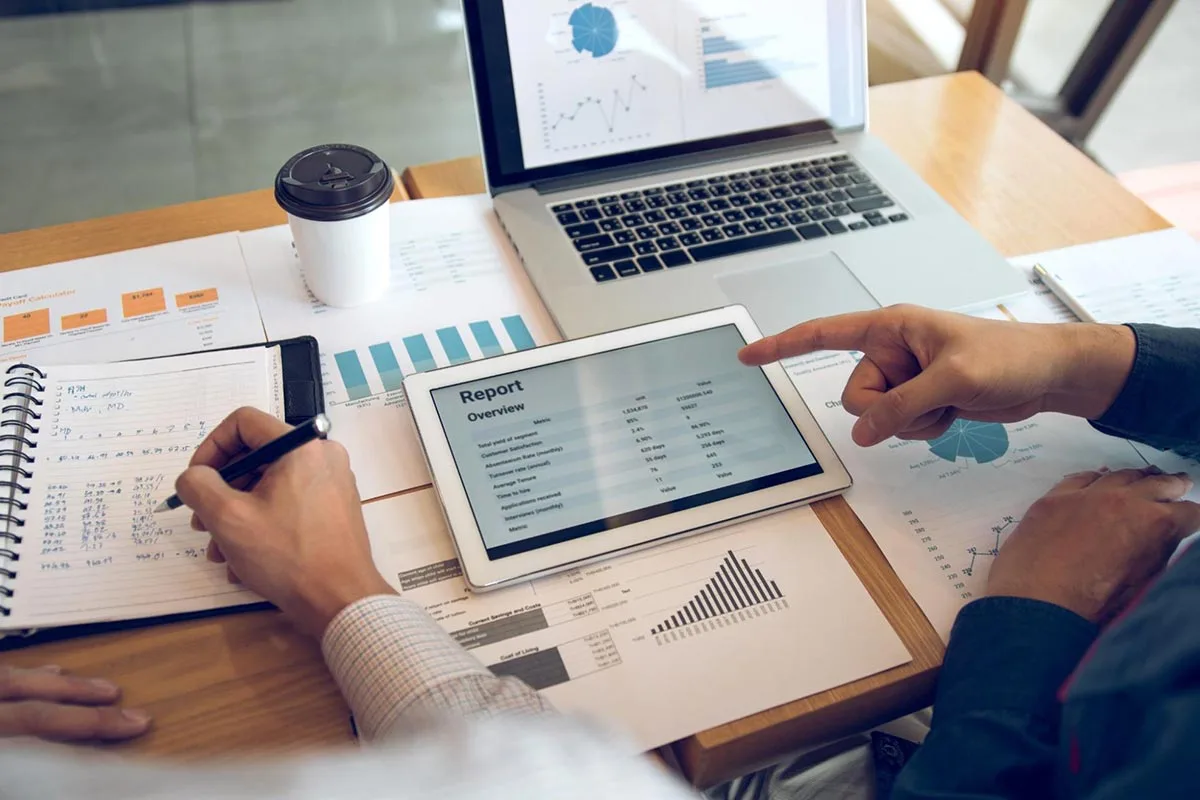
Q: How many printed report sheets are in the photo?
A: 5